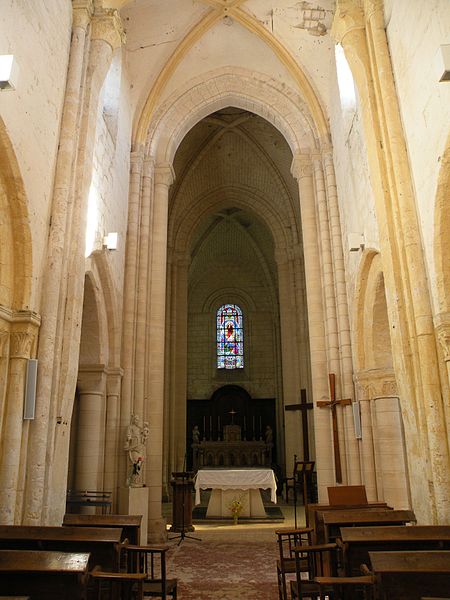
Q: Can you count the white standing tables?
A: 1